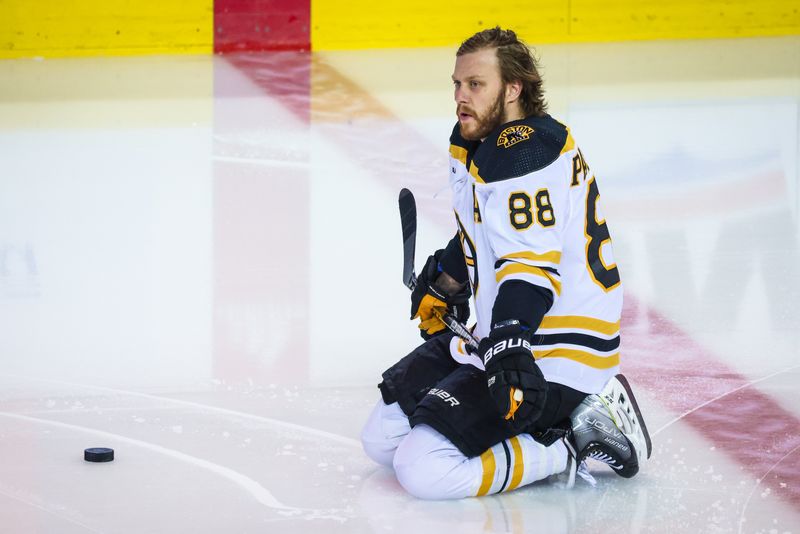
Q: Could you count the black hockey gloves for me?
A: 2